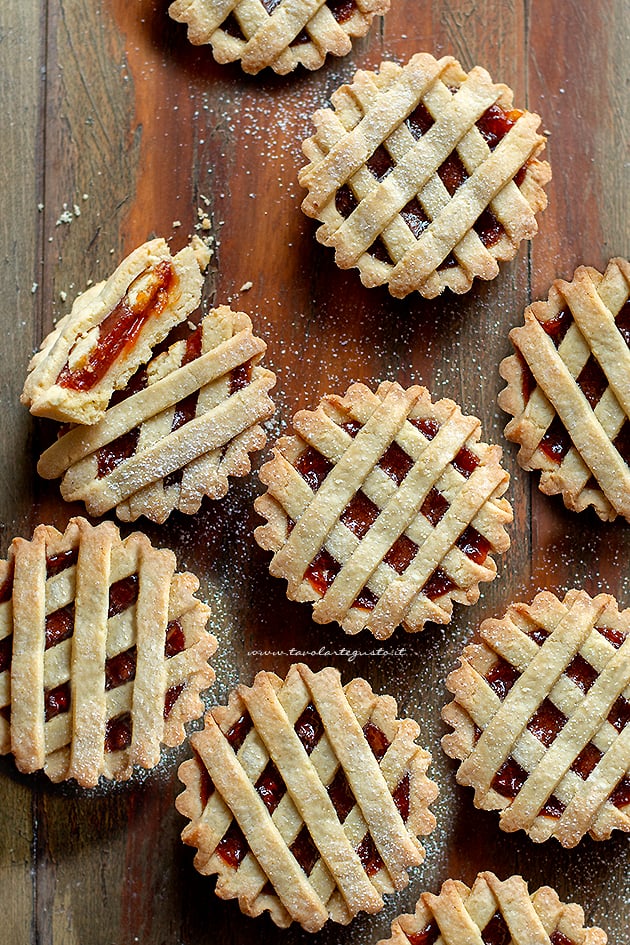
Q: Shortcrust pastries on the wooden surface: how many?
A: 9